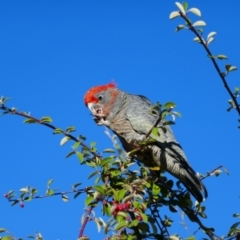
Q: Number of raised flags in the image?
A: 0